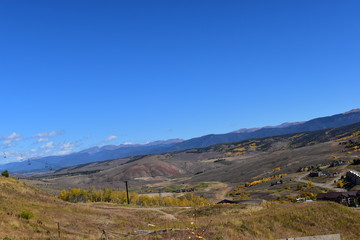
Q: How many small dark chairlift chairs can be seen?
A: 5